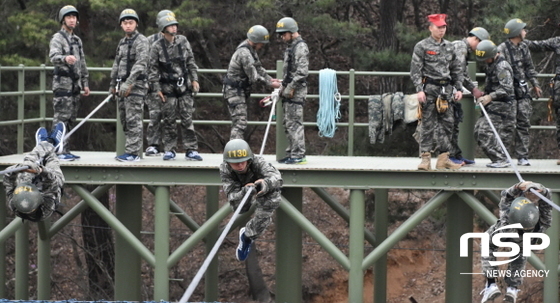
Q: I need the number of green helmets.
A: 12